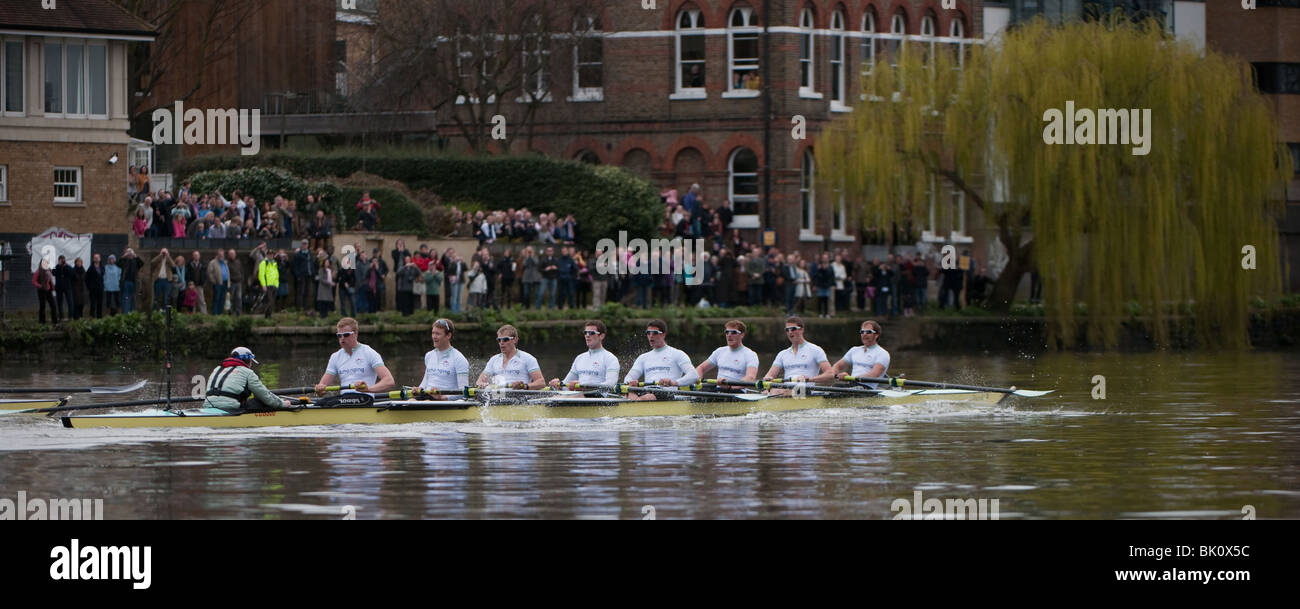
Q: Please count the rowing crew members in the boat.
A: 9